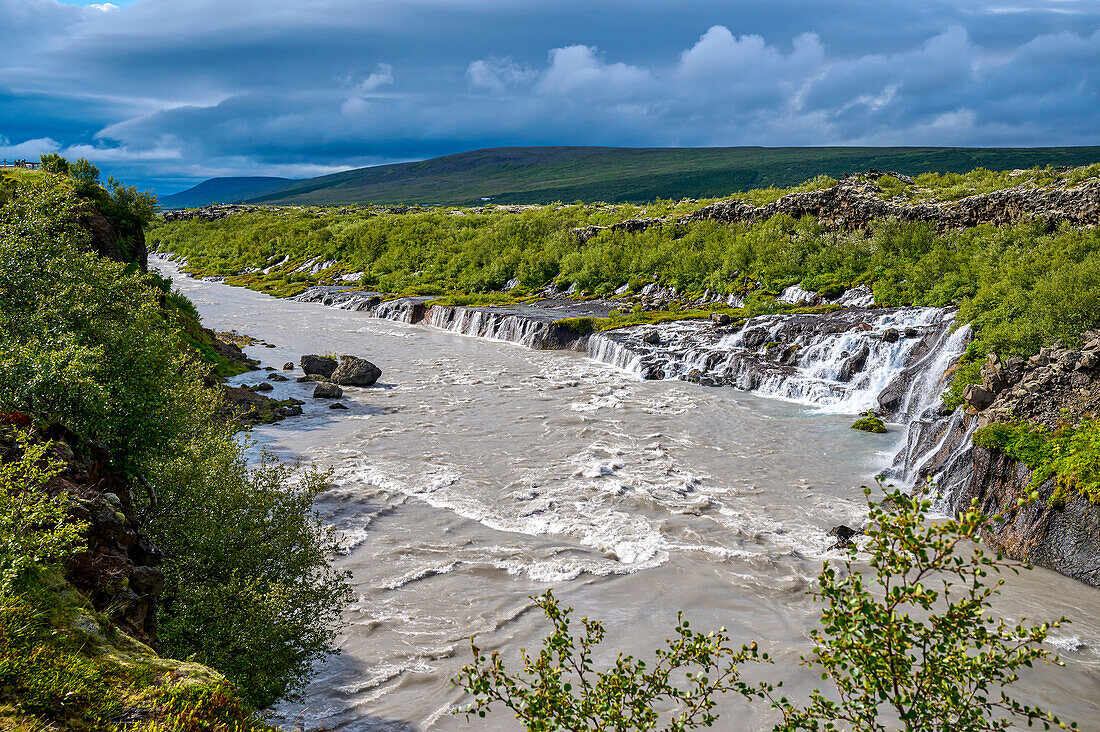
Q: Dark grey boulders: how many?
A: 3